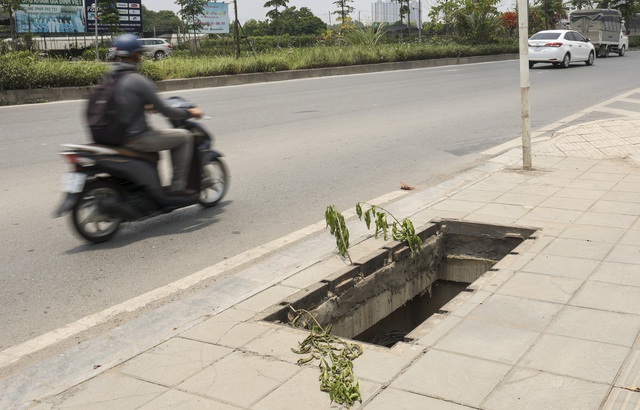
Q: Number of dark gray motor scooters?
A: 1